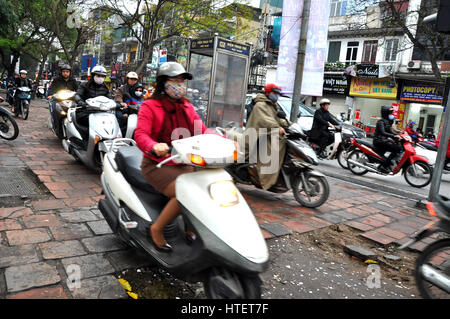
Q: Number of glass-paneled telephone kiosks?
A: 1